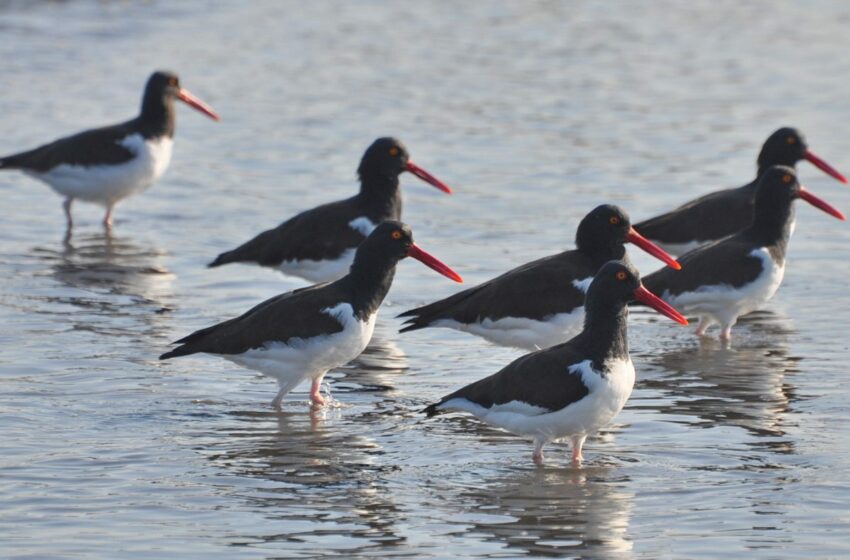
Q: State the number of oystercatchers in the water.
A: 7